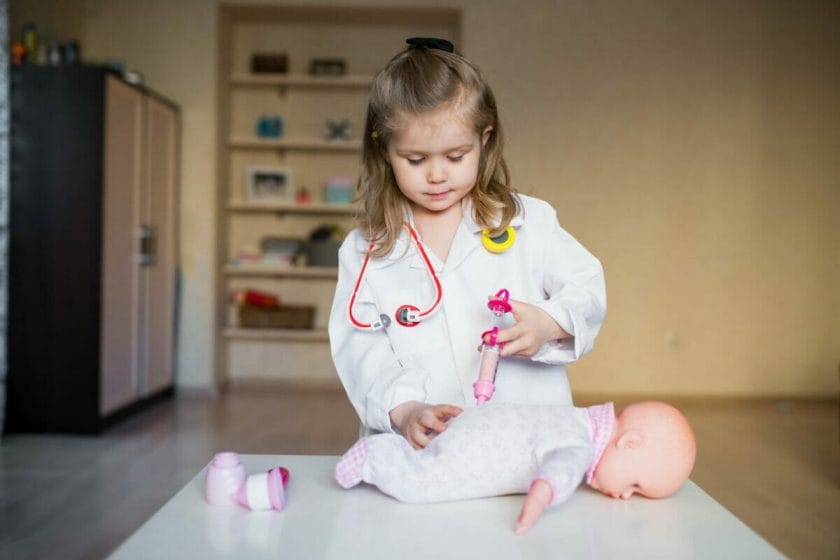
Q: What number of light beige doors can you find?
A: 2